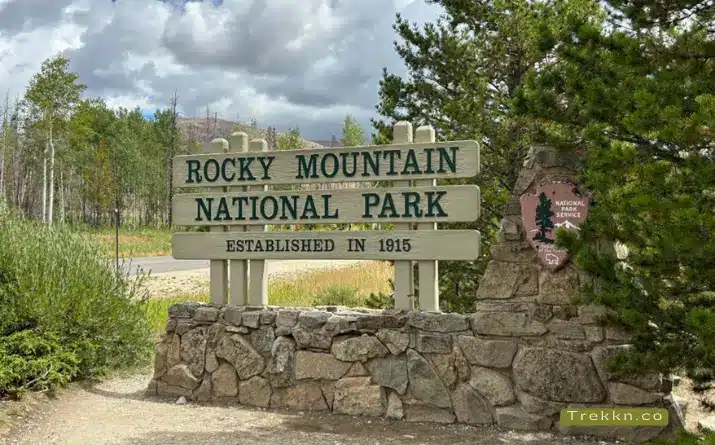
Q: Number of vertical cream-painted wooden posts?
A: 5